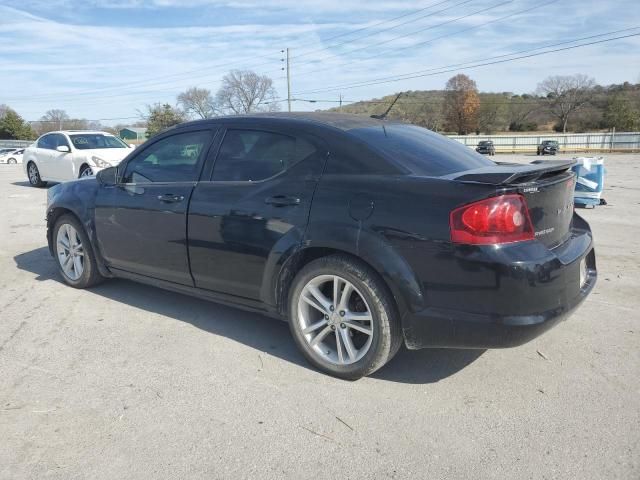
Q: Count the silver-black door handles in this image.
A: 2